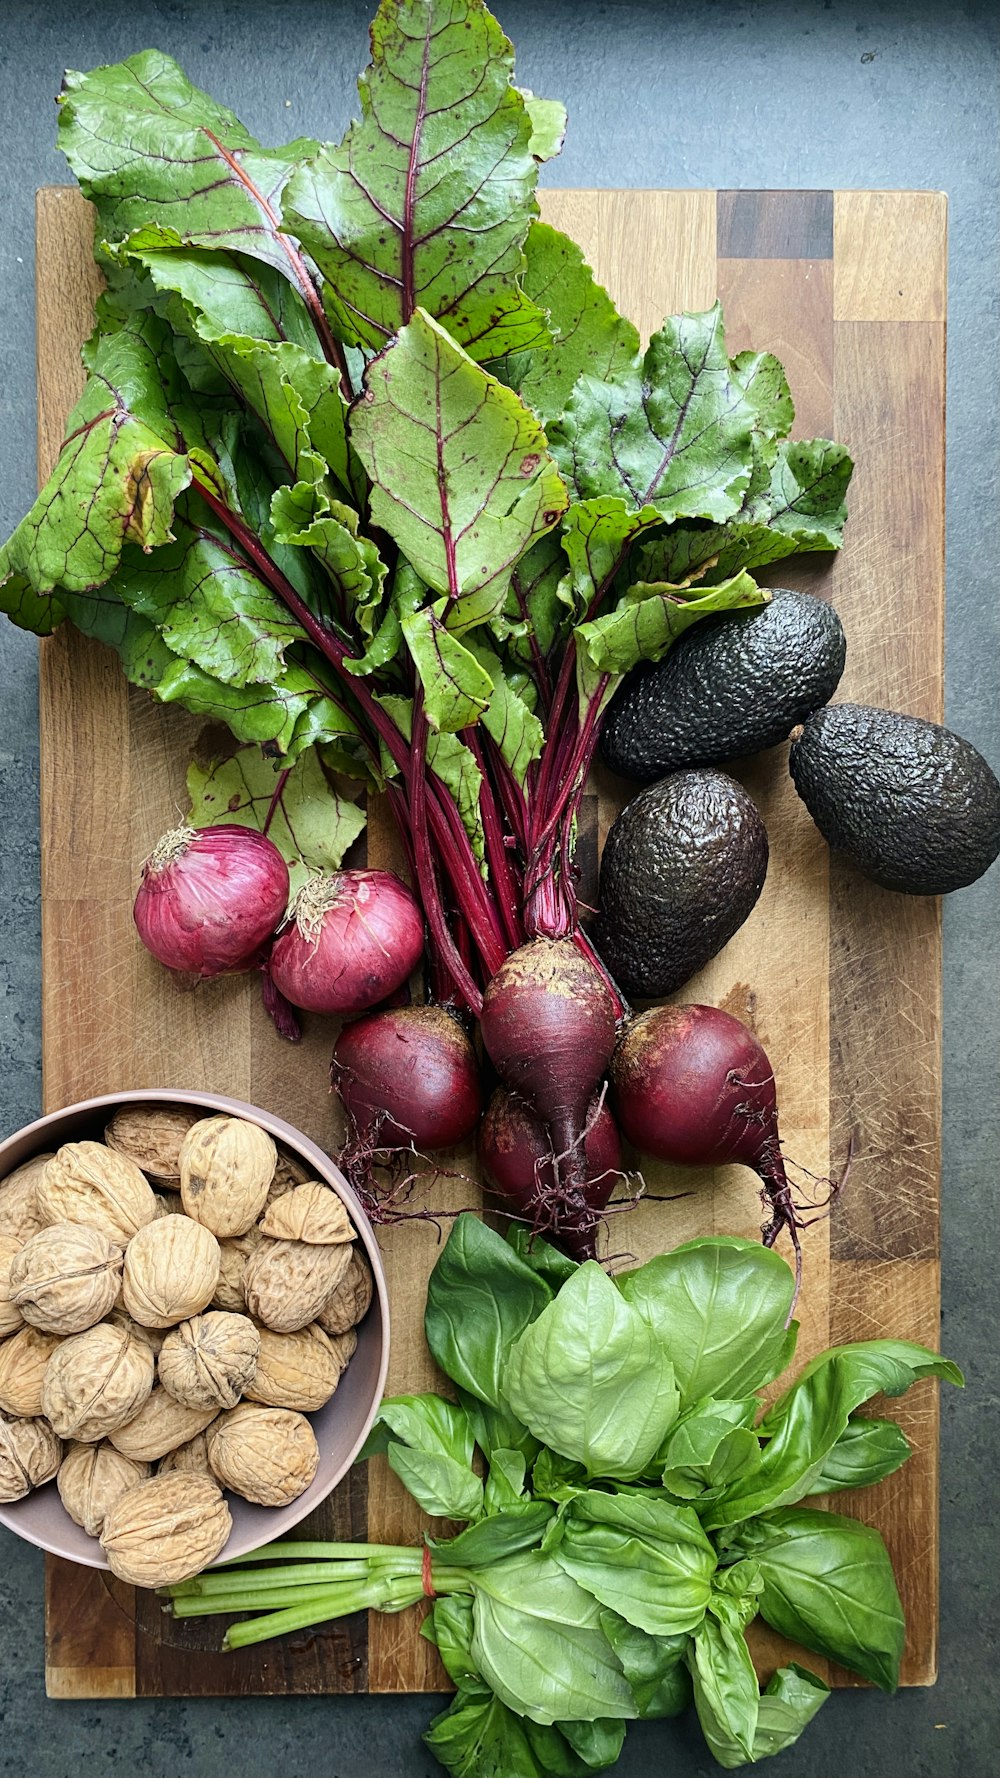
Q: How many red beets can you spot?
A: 4